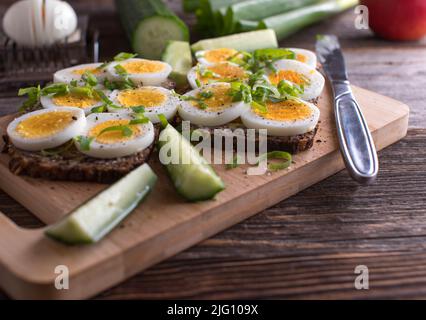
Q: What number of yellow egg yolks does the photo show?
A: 12